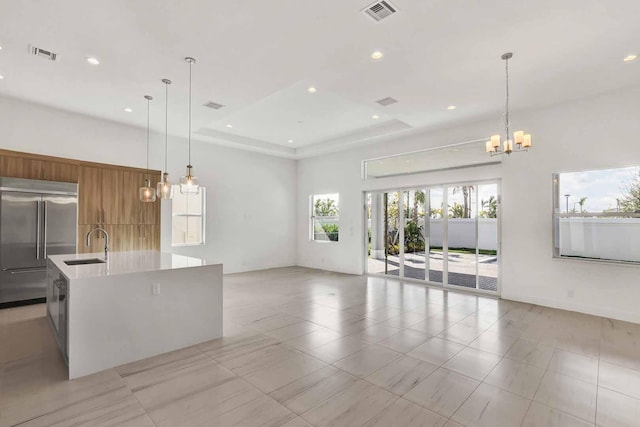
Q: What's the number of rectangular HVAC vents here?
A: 4